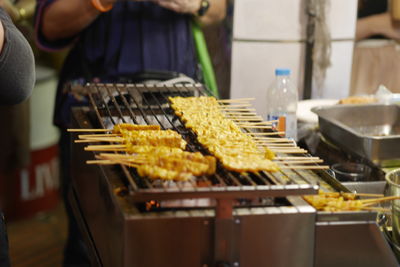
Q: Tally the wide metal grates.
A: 1